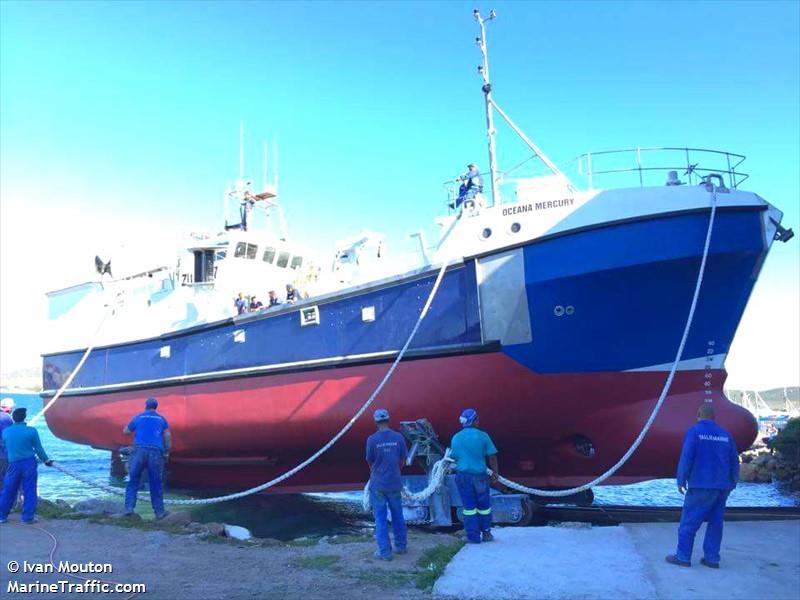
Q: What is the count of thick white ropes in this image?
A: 3